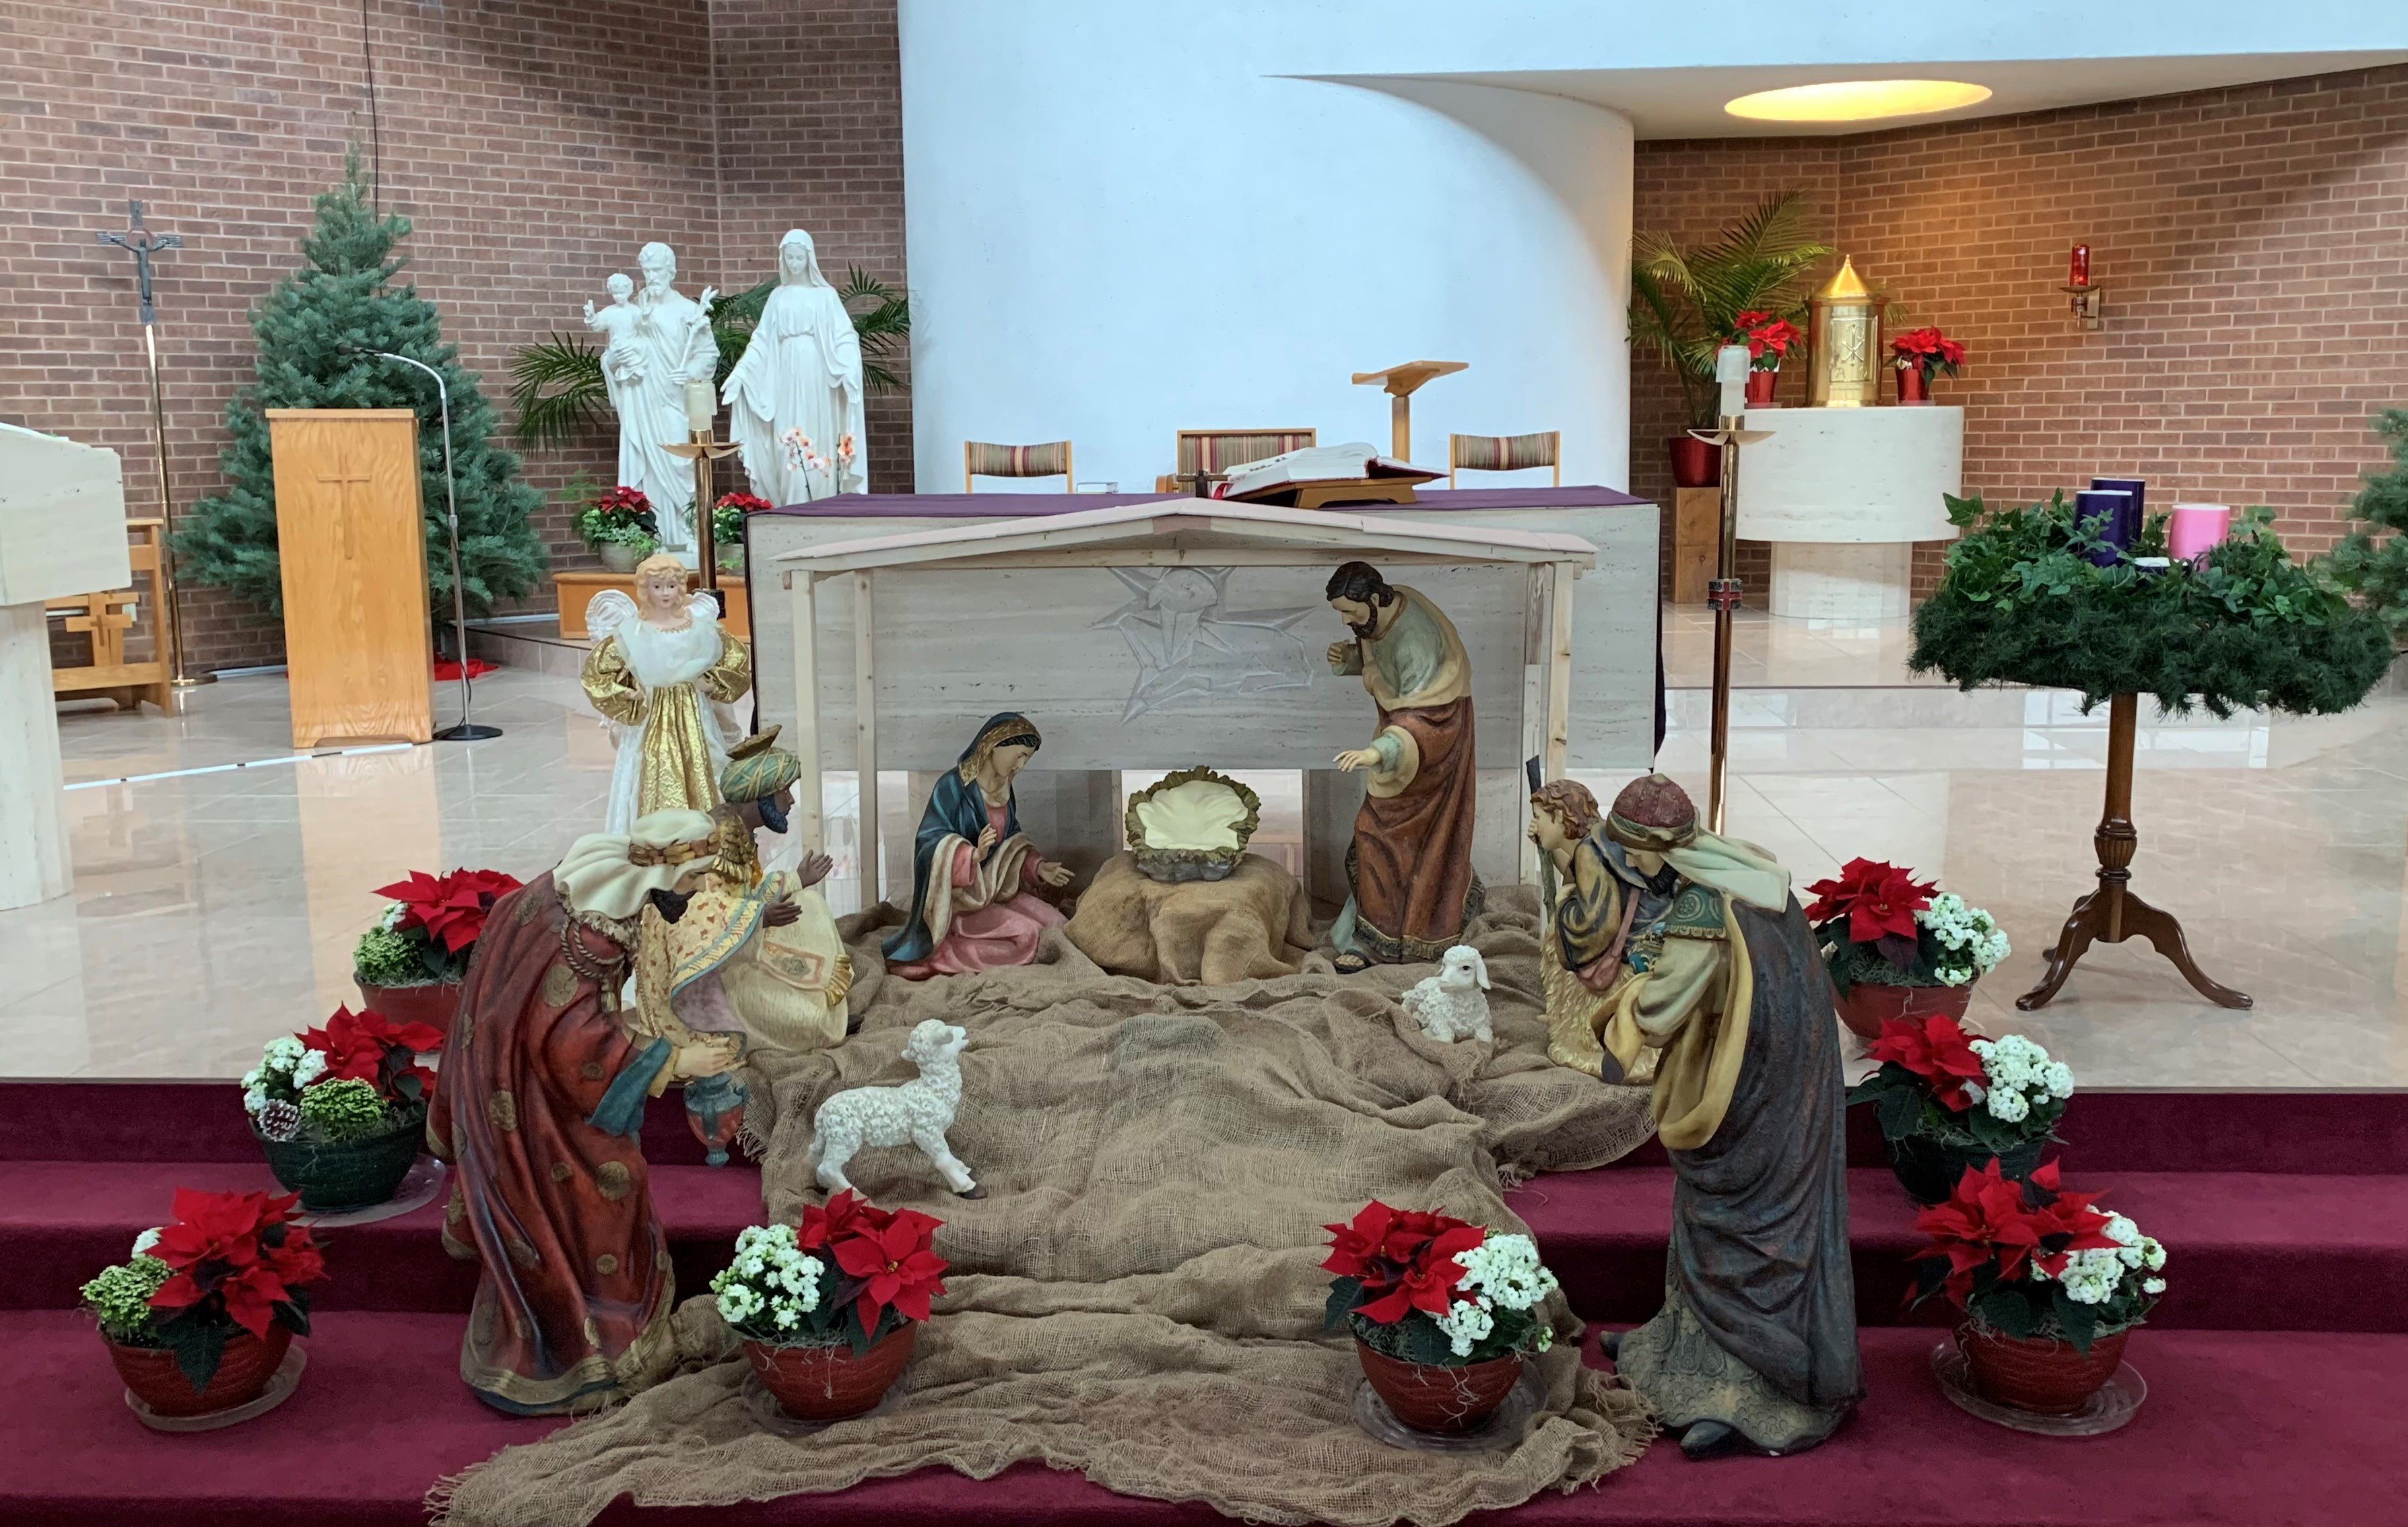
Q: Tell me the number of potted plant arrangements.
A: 13